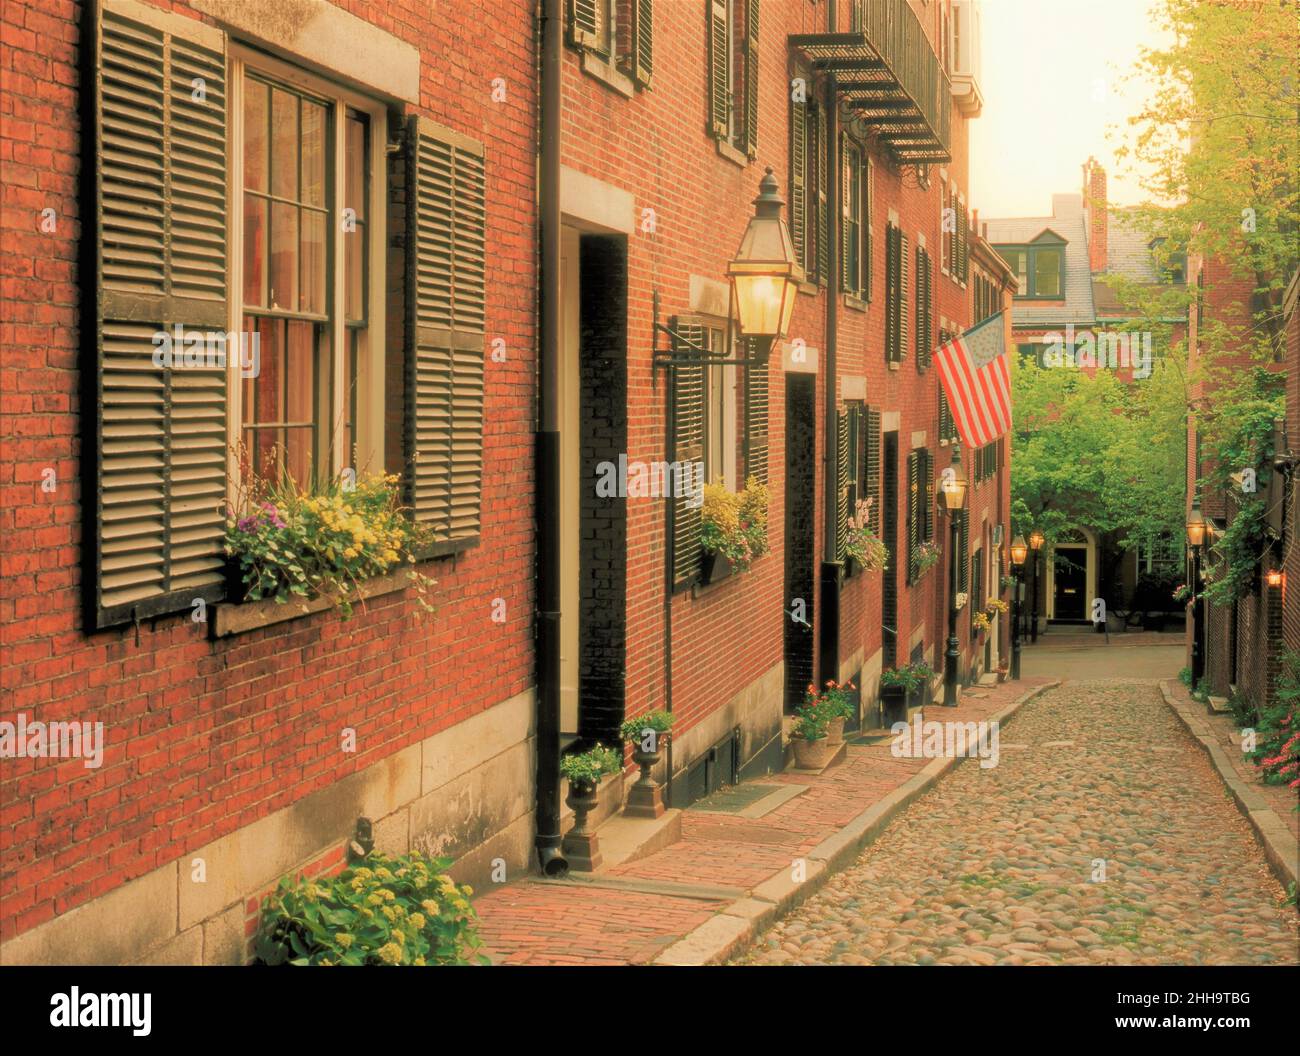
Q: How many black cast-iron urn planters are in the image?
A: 2